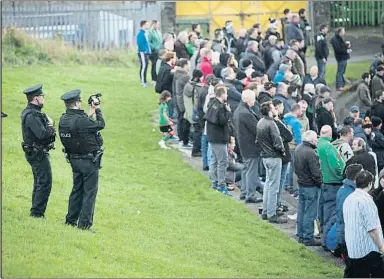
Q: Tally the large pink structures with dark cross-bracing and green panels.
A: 0